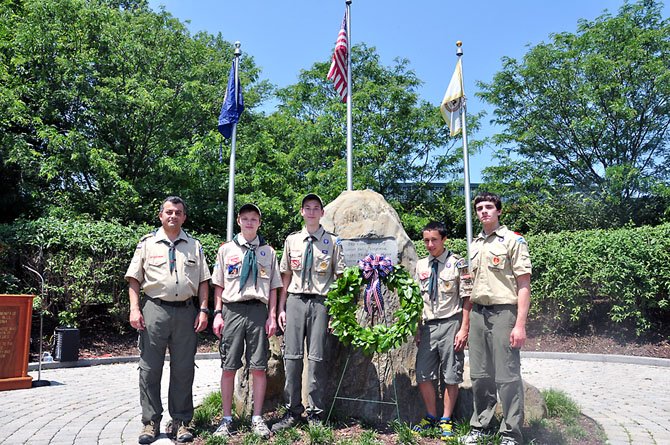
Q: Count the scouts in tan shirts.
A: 5